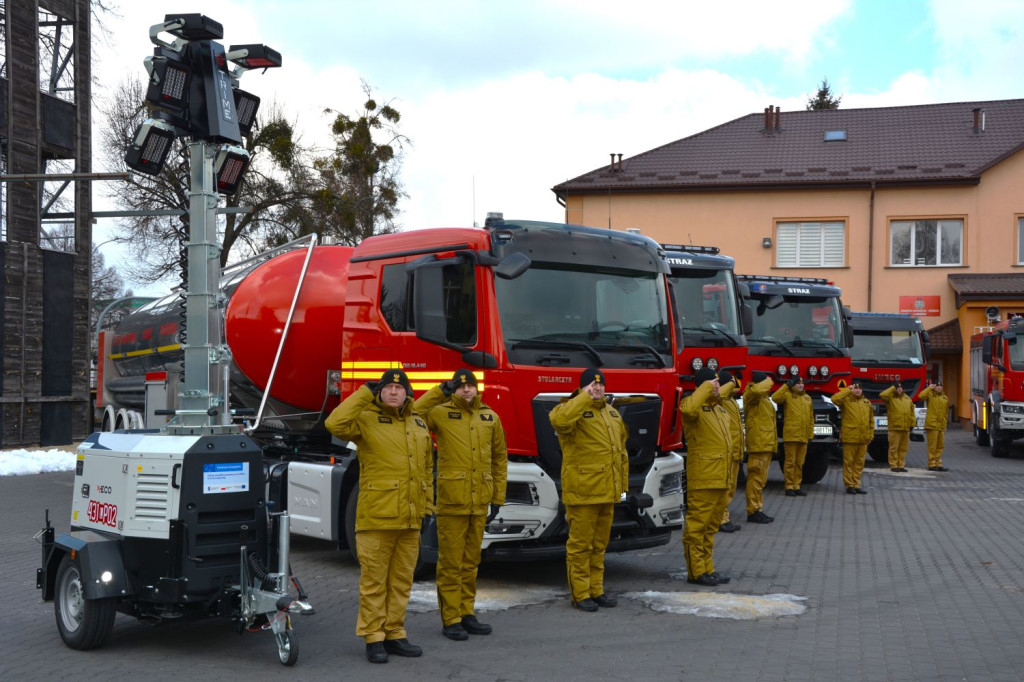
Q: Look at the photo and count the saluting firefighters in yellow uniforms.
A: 10